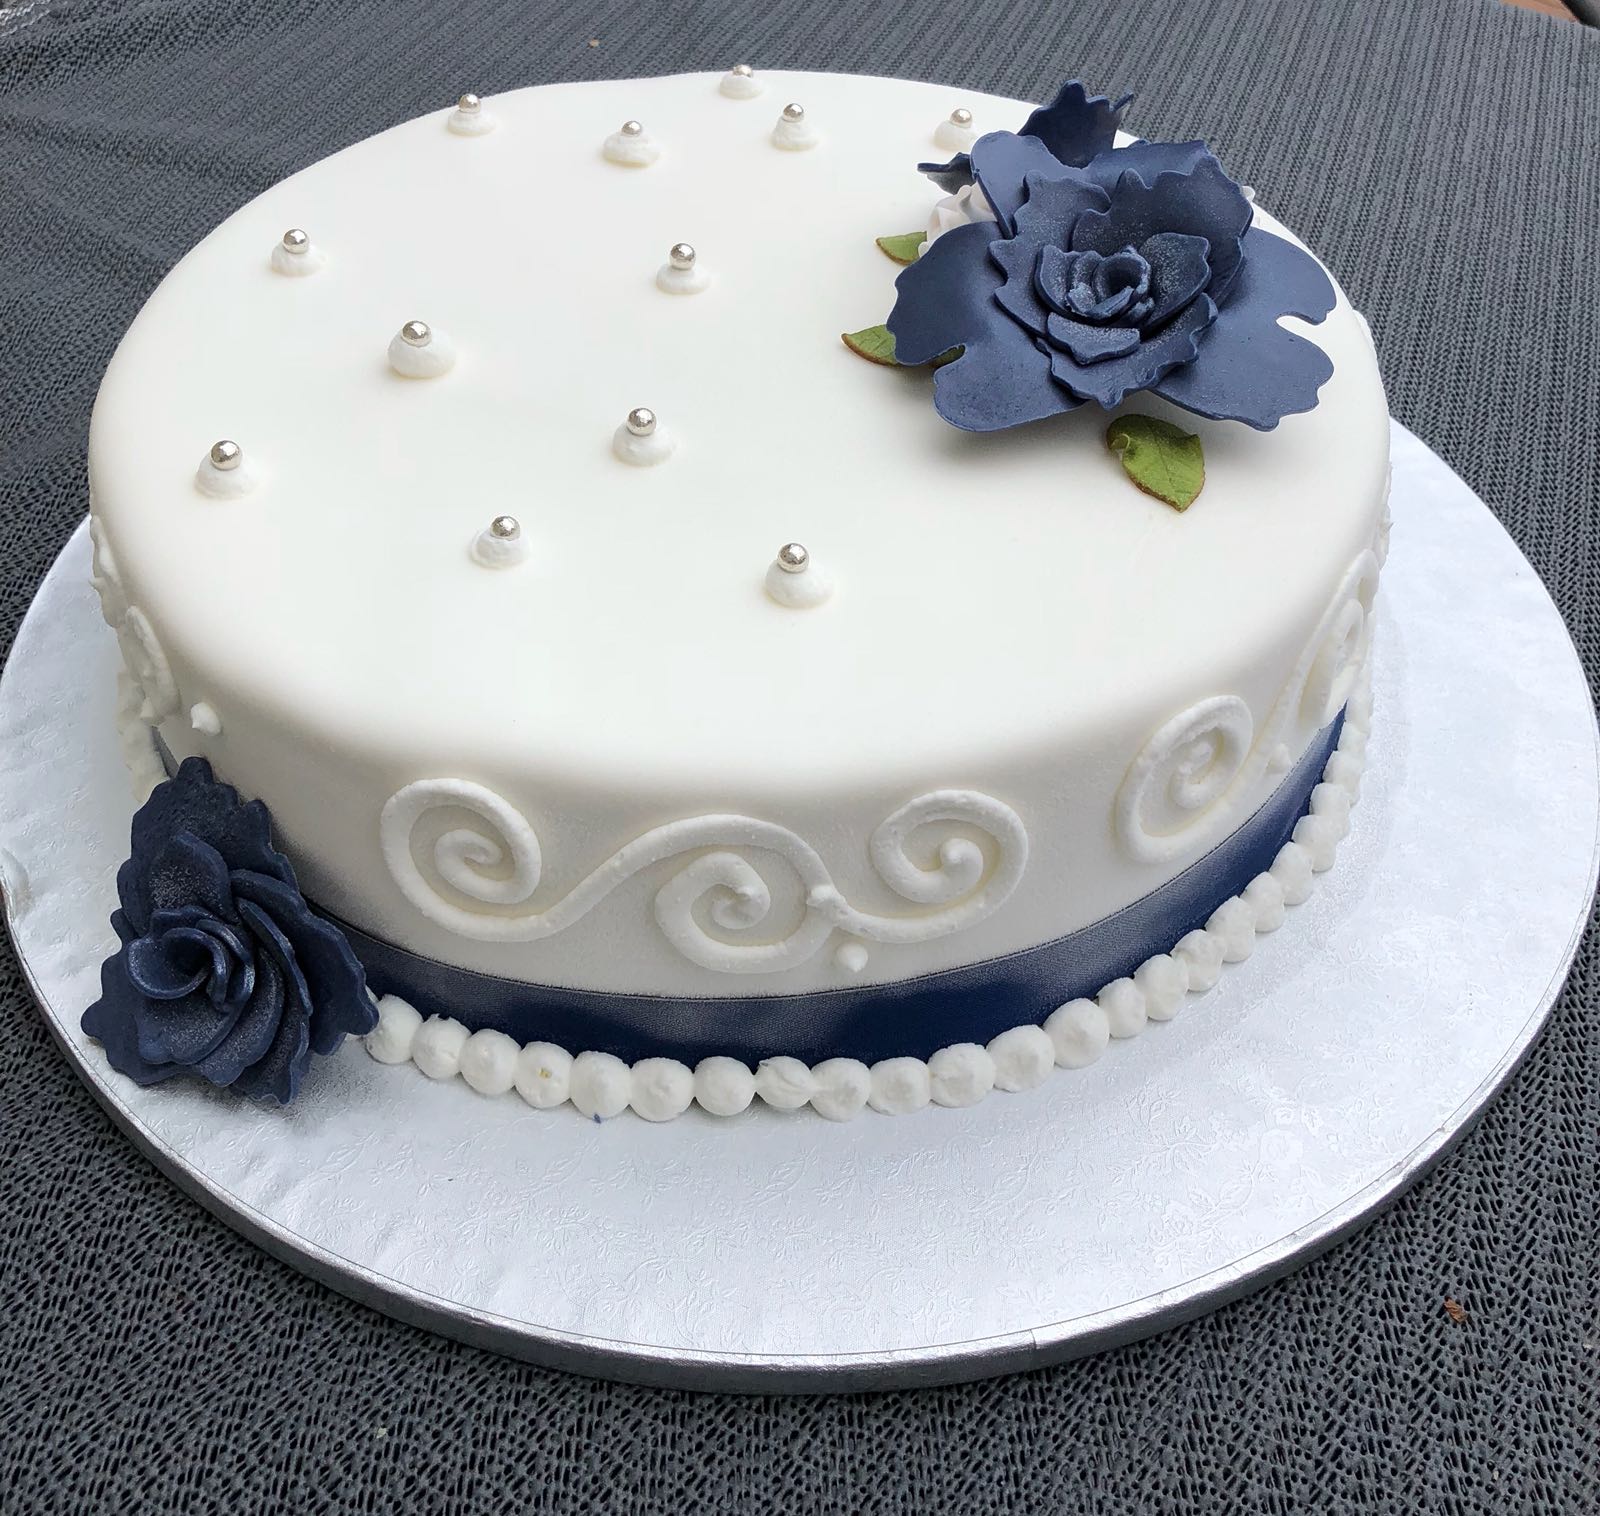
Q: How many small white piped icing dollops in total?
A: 12